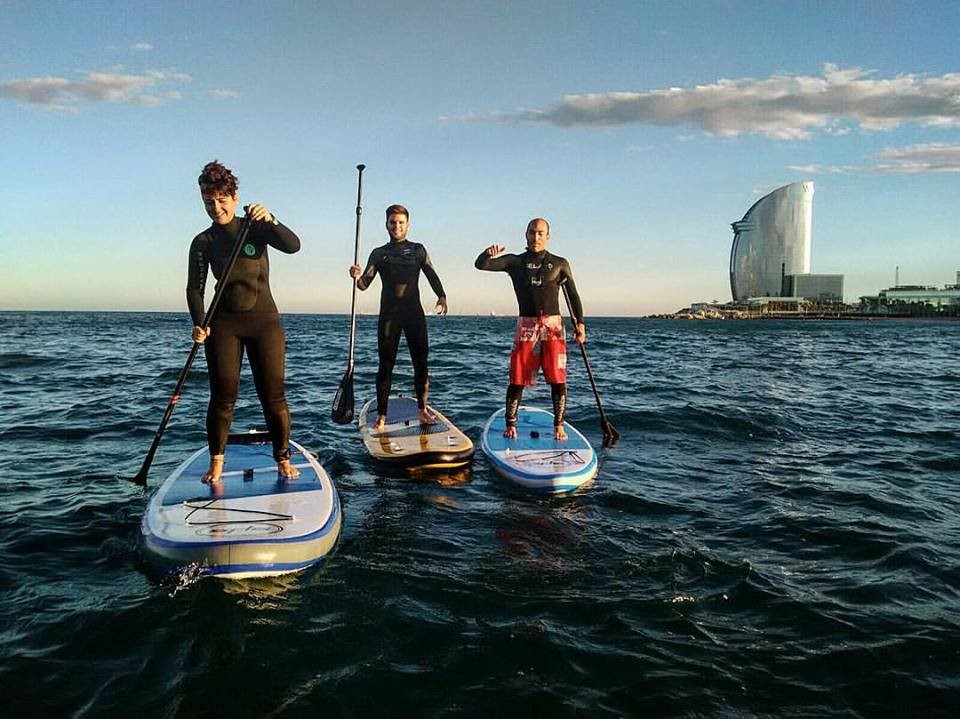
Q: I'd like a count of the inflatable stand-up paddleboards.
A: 3